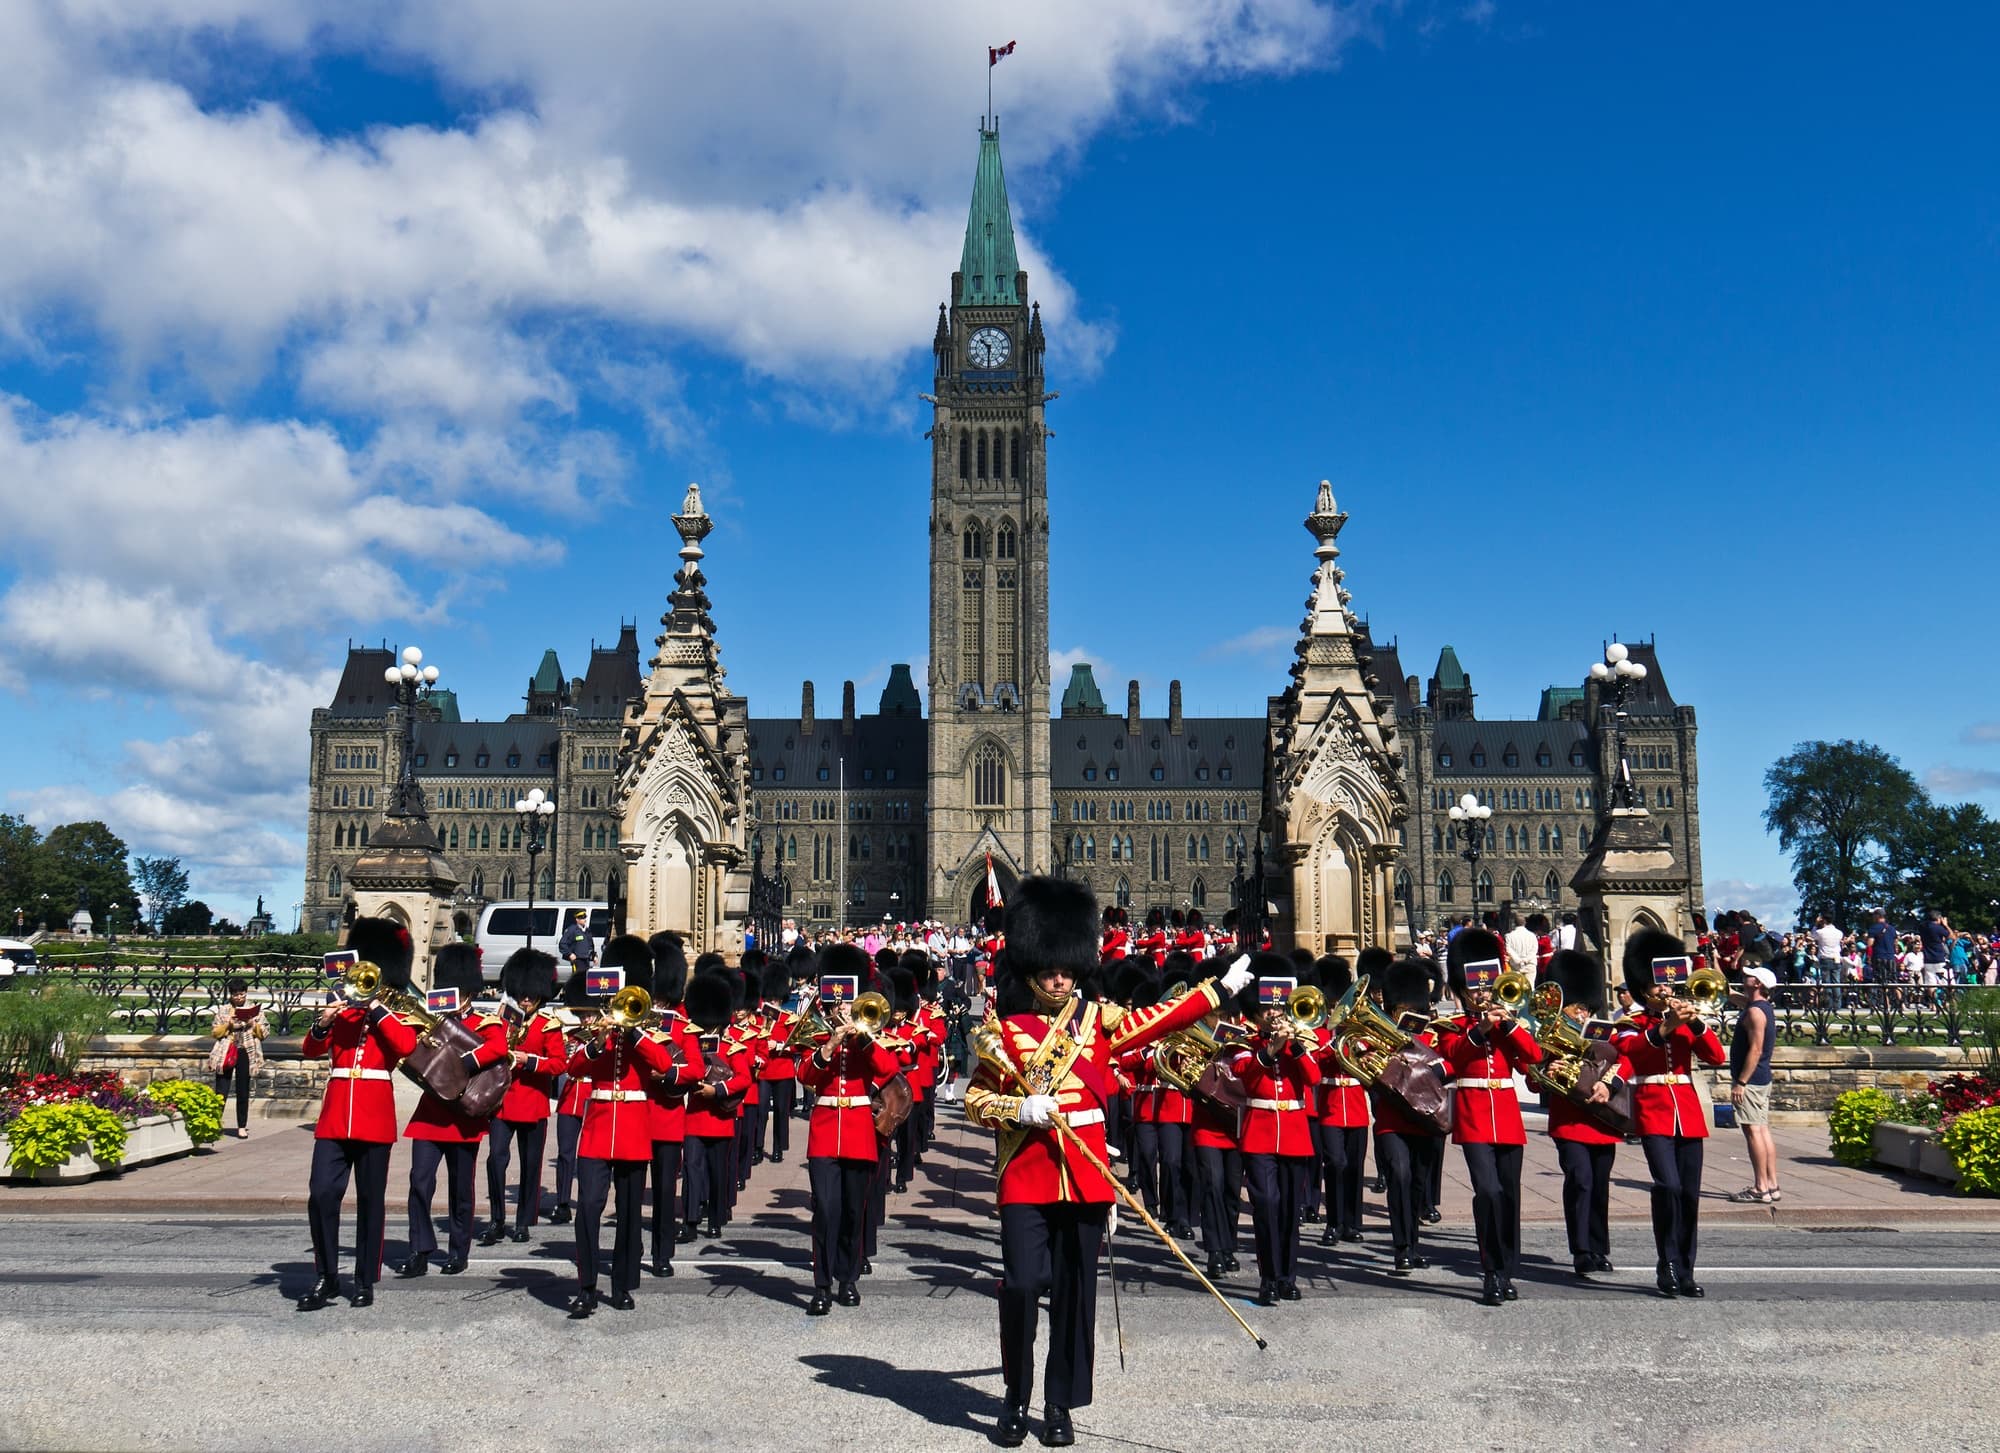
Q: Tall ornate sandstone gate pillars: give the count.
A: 2